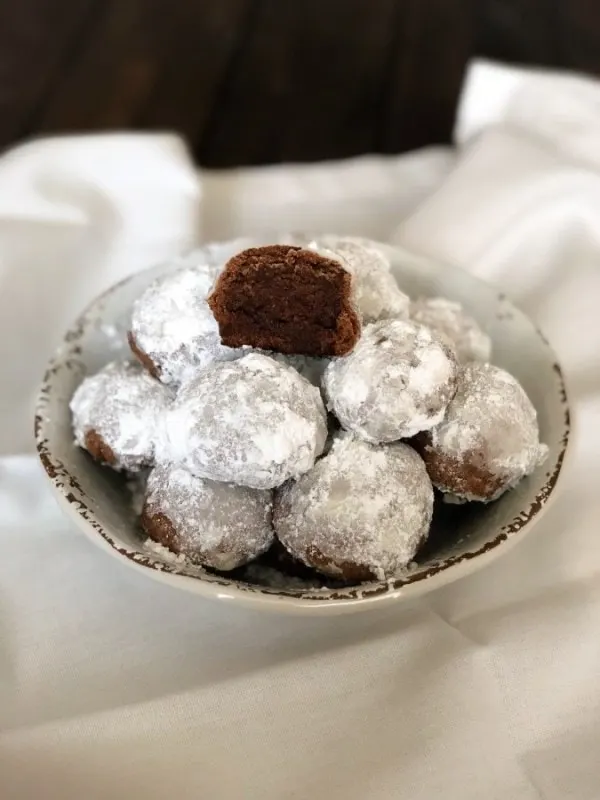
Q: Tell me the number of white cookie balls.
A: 9